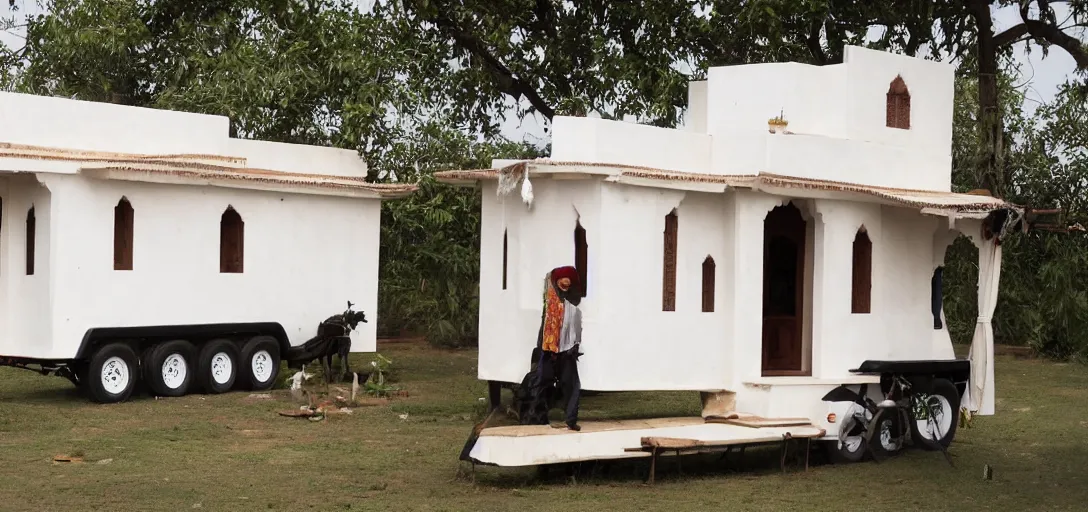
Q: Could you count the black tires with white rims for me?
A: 7